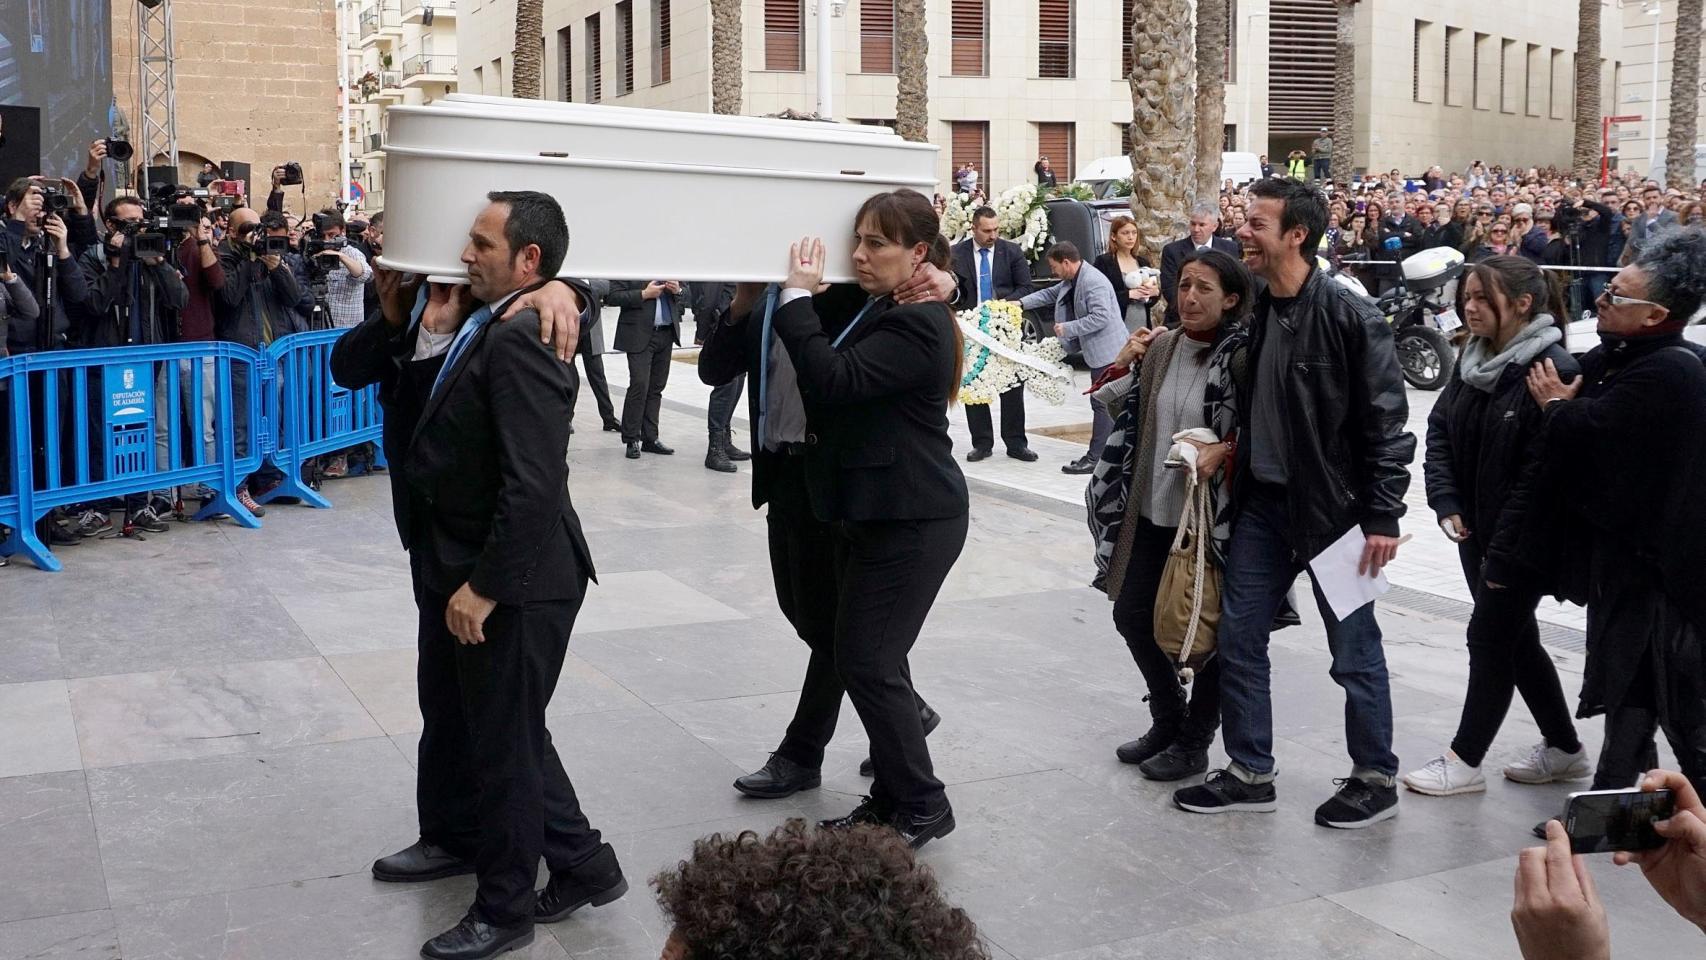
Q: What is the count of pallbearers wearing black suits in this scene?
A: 4